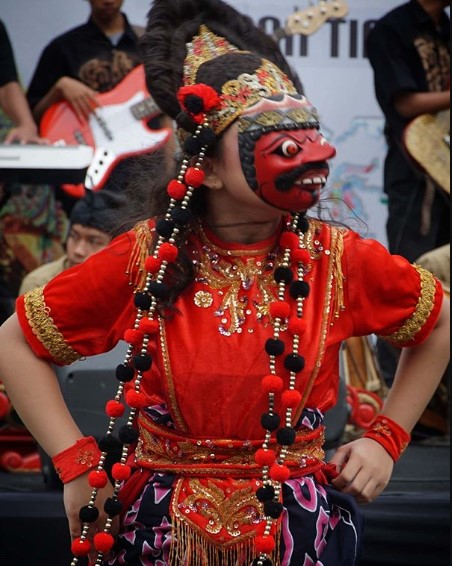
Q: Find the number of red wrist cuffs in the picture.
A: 2